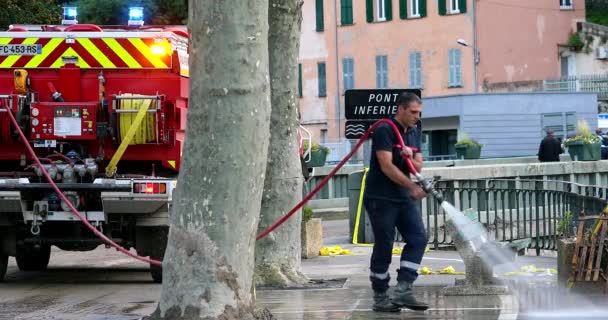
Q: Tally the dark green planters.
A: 3